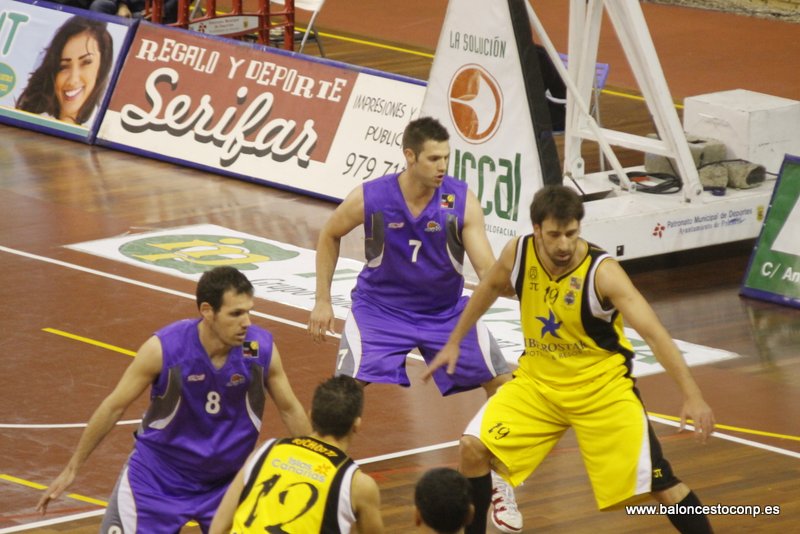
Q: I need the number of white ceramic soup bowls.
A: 0